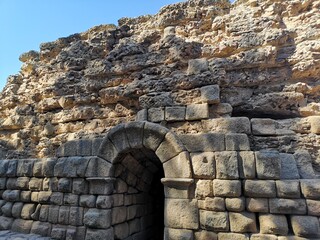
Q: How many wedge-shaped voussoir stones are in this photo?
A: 7